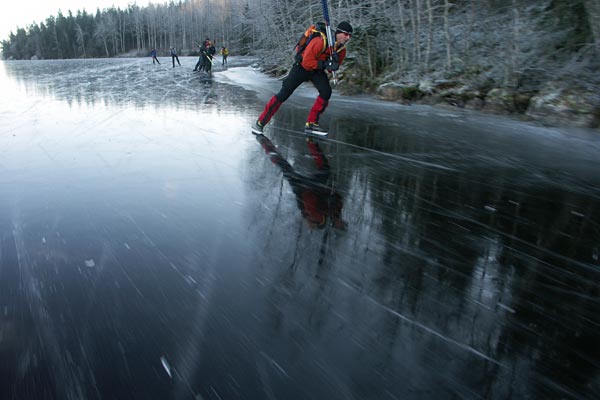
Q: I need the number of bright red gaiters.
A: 2